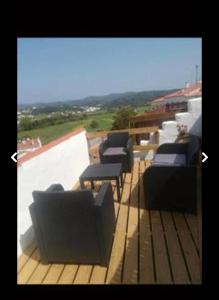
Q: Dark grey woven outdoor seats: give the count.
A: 3